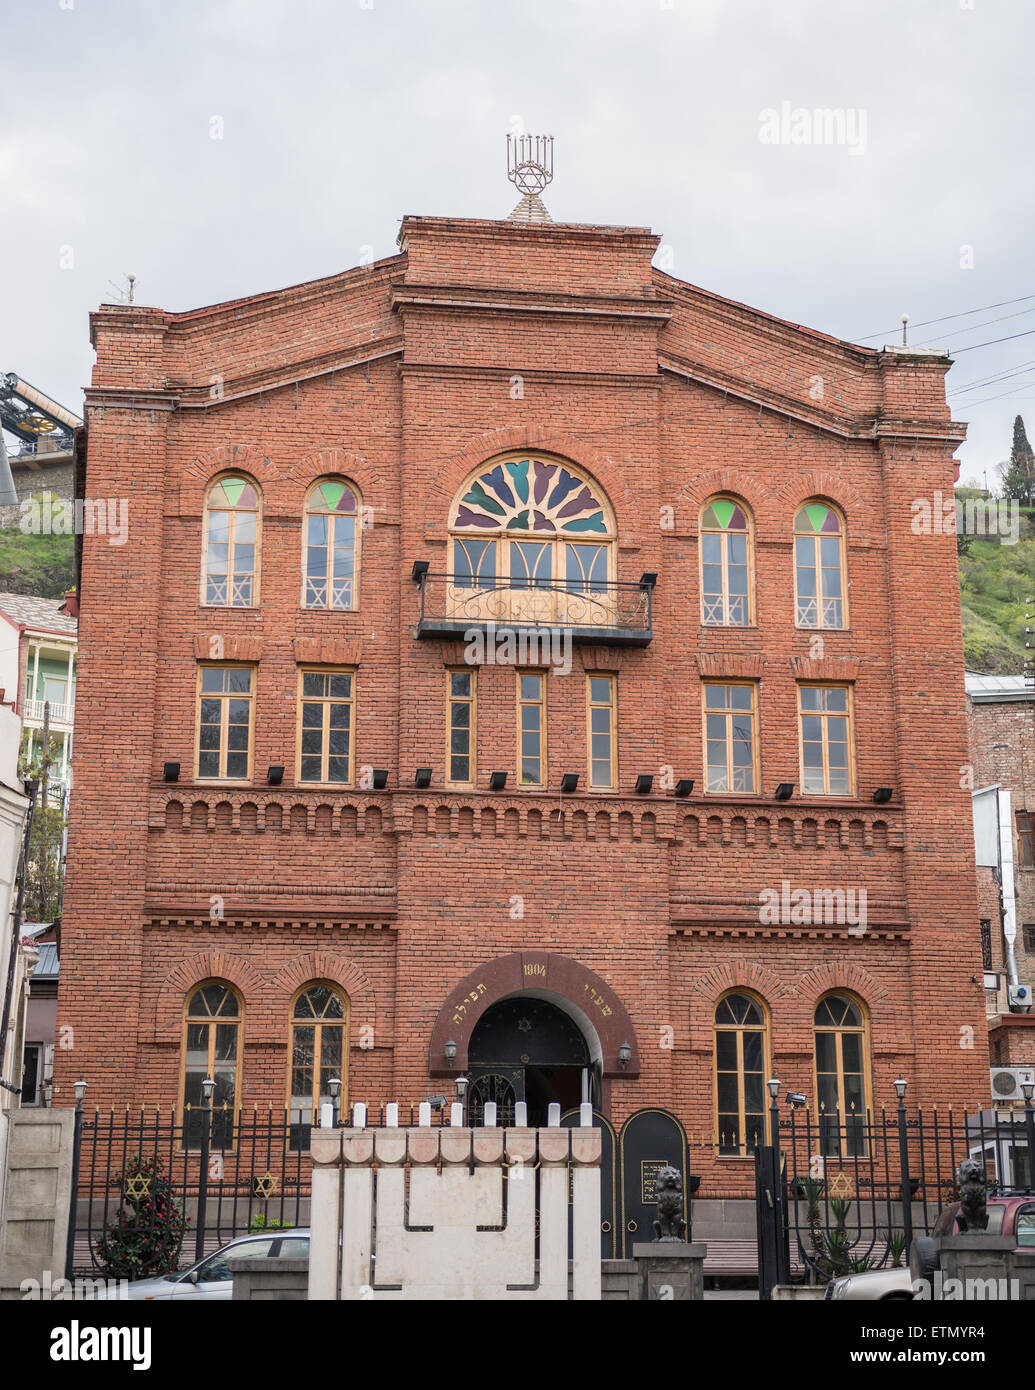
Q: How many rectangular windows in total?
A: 7